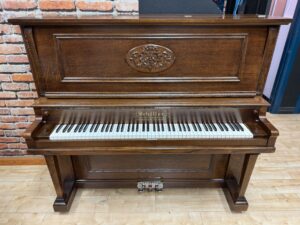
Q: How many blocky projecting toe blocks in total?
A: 2